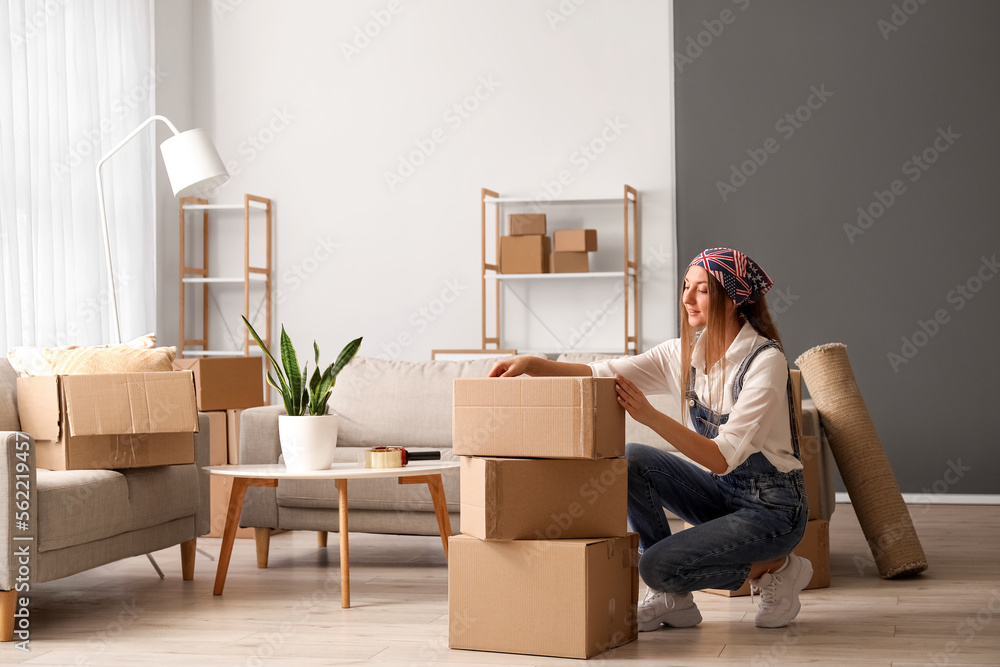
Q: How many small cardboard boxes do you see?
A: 4